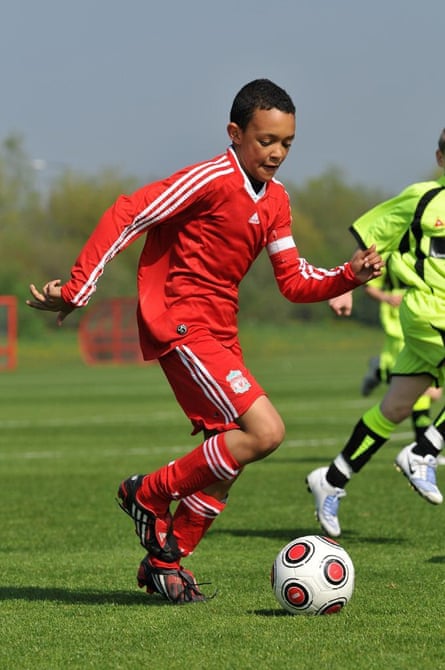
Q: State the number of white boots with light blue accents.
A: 2